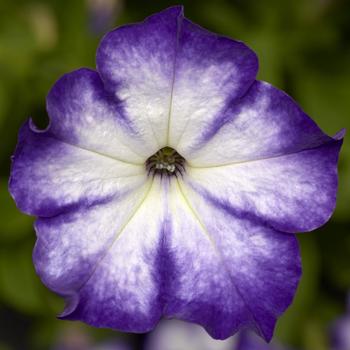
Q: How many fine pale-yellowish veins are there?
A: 5